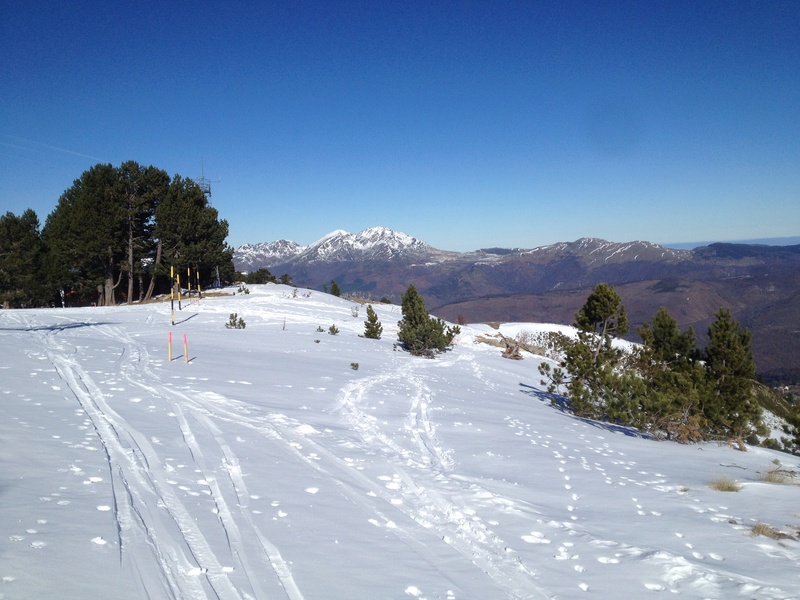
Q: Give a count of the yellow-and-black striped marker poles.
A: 4